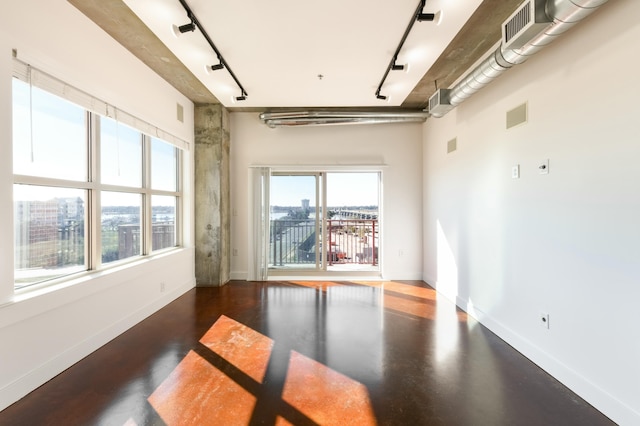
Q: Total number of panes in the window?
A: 6